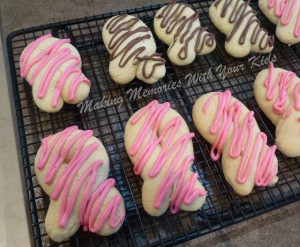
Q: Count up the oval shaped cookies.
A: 0